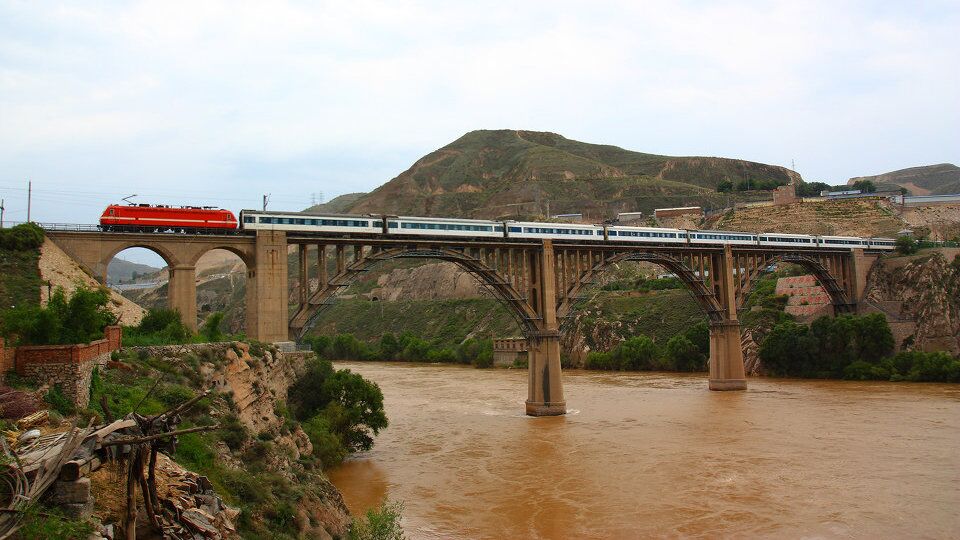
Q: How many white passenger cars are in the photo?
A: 8